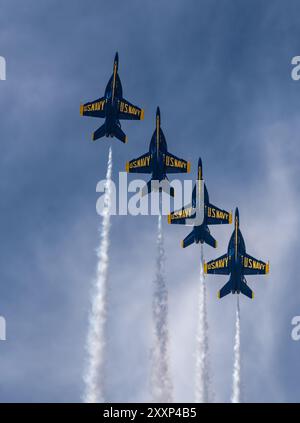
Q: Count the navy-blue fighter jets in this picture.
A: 4